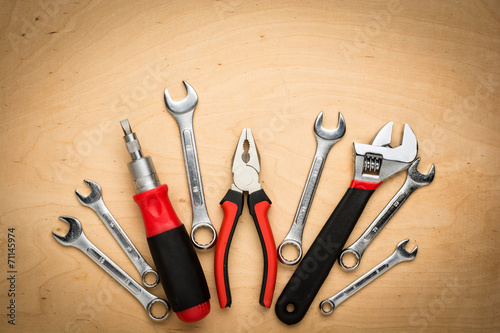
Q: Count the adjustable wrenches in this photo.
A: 1